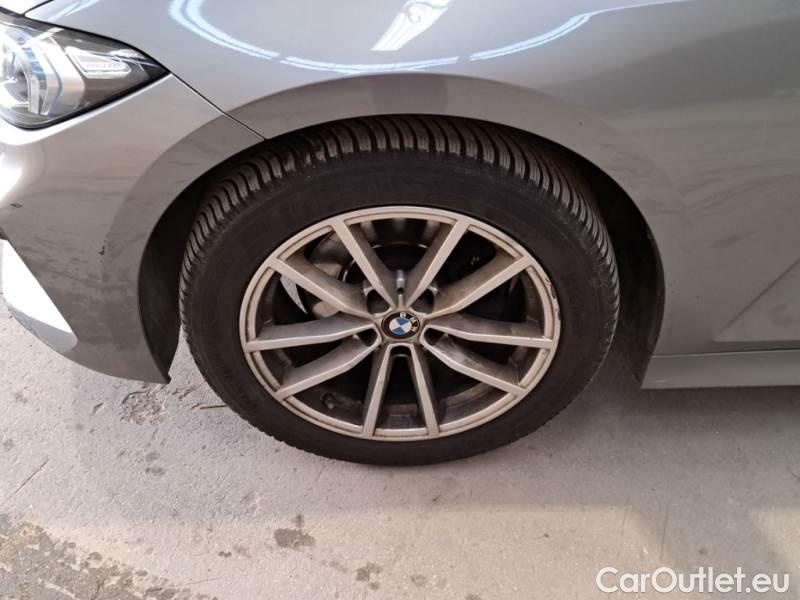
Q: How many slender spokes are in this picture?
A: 10